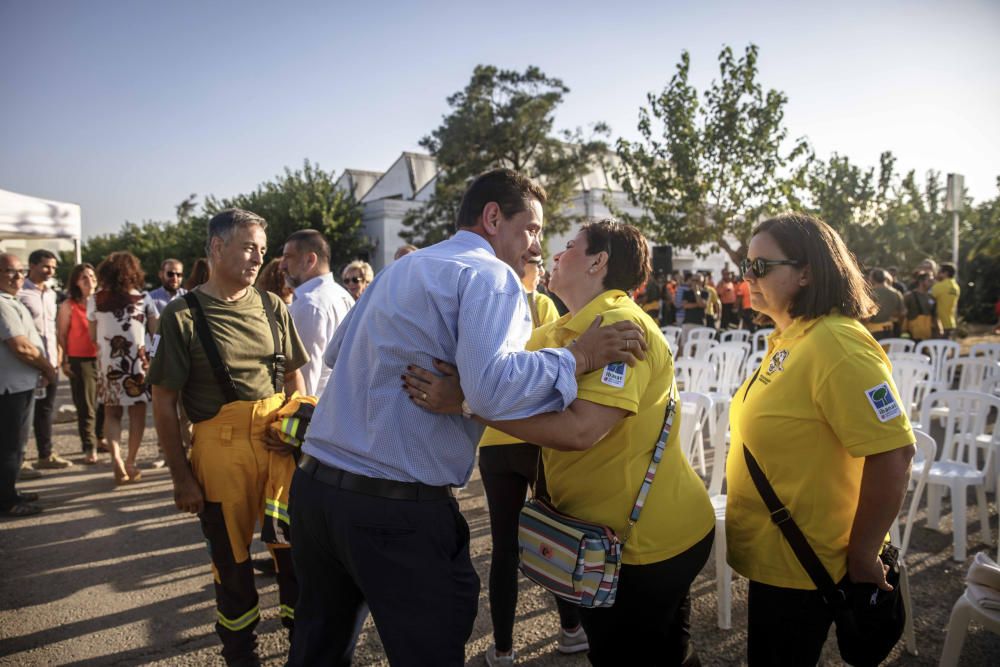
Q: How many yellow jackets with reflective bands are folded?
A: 1